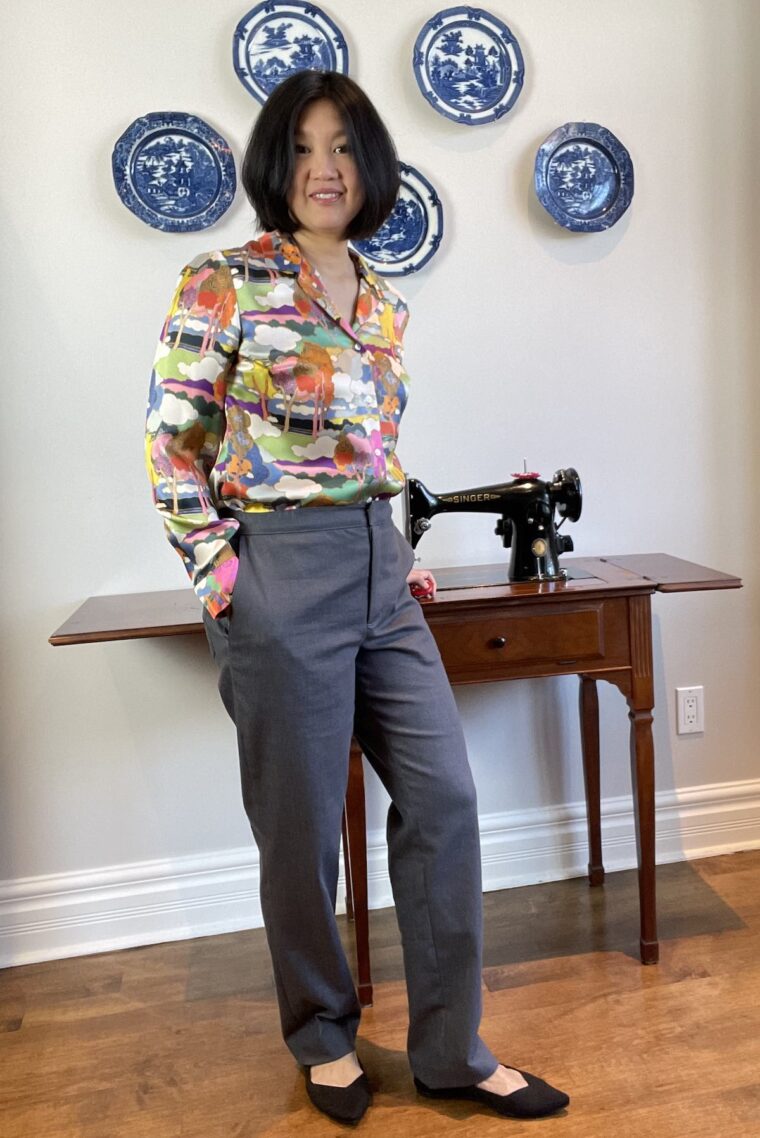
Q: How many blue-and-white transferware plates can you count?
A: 5